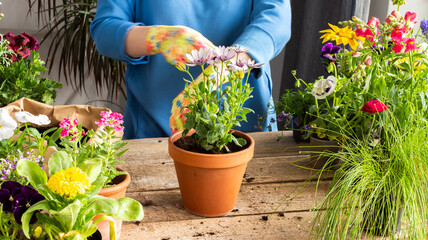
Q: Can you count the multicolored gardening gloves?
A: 2